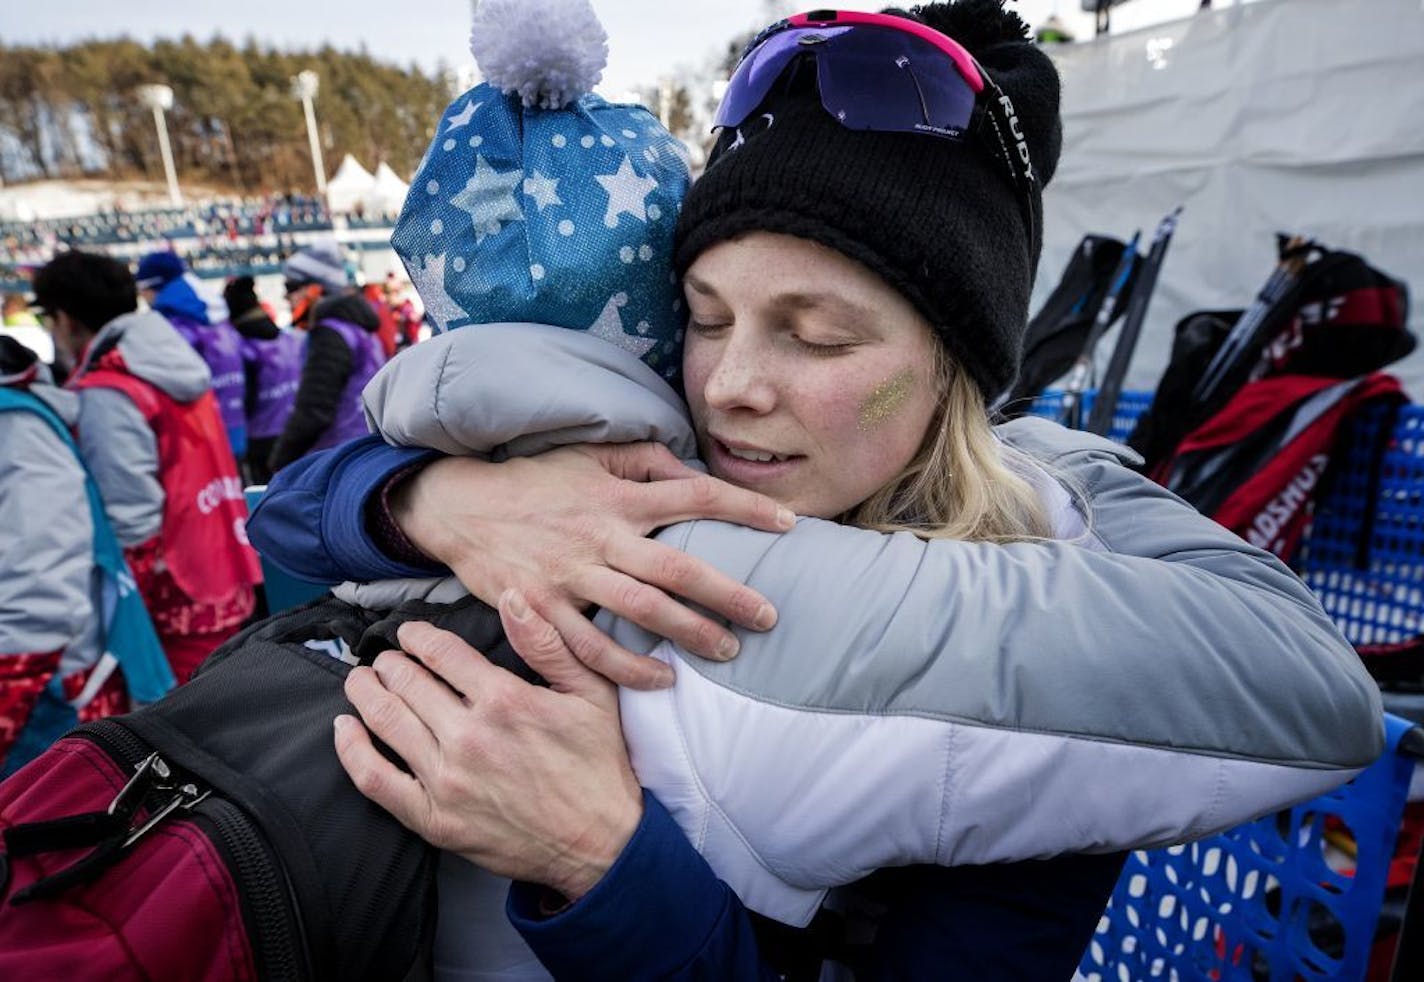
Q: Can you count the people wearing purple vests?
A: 3